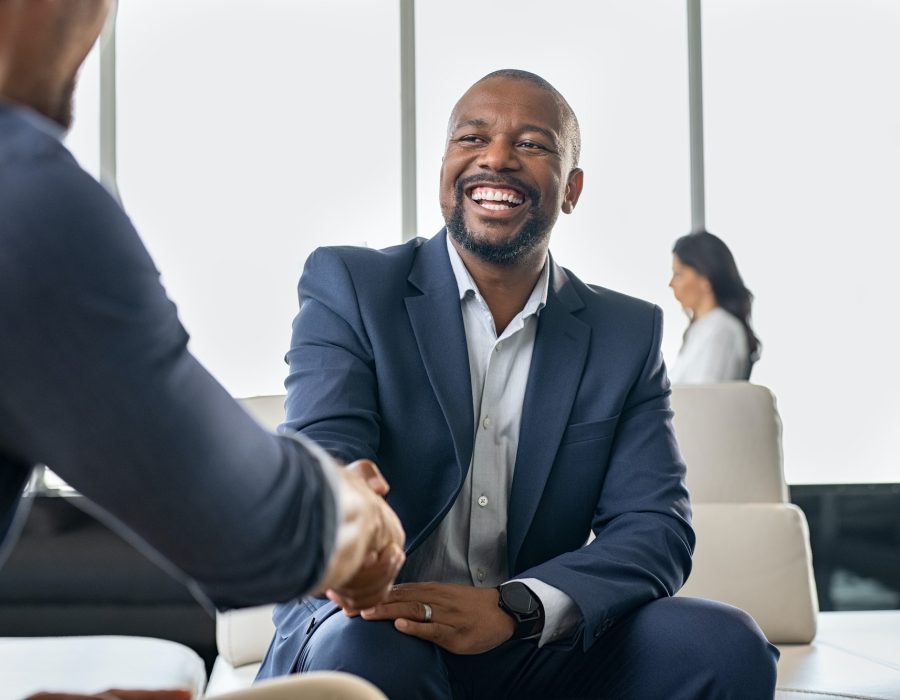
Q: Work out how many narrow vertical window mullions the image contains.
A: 3